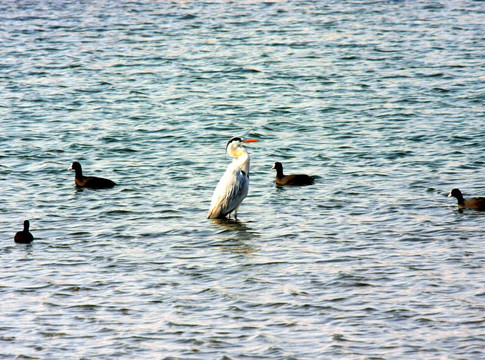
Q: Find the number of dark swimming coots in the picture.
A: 4